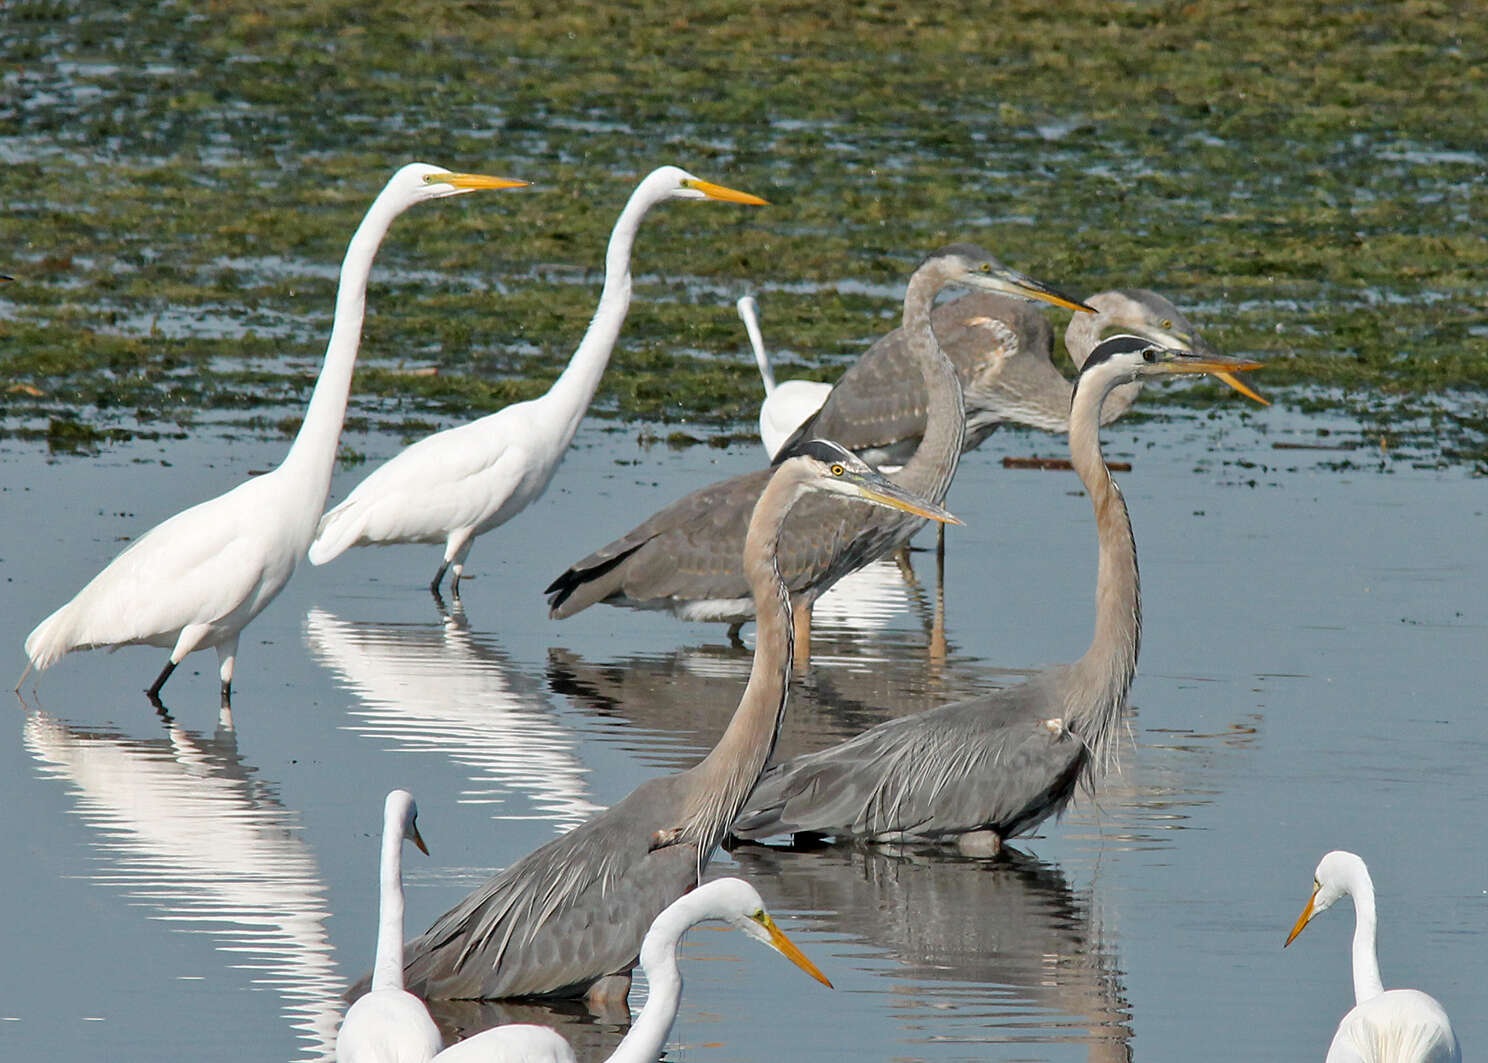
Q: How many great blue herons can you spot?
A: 4